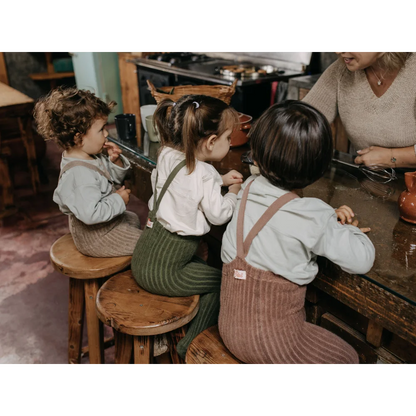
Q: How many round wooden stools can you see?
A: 3